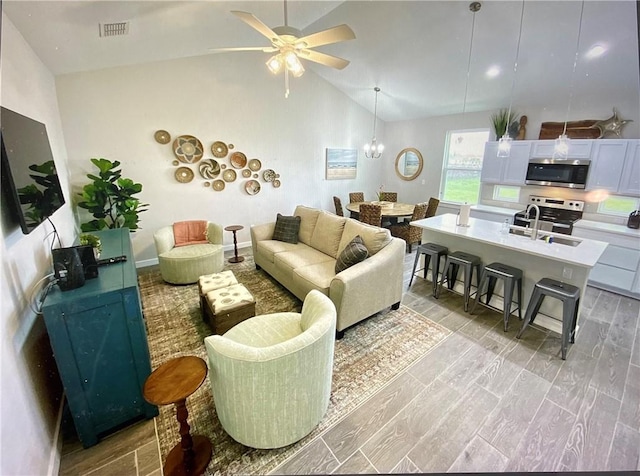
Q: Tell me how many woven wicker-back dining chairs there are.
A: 6